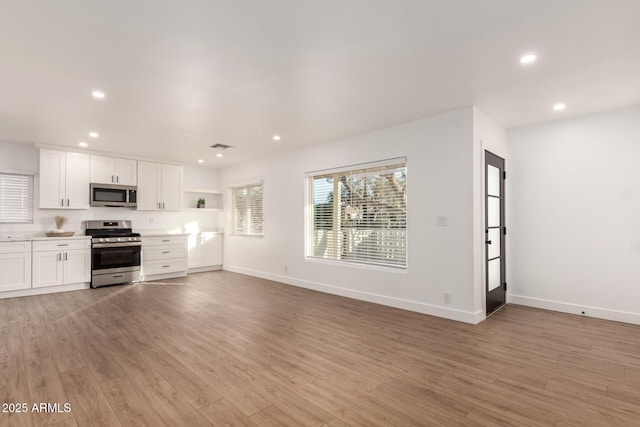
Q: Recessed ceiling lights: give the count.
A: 8